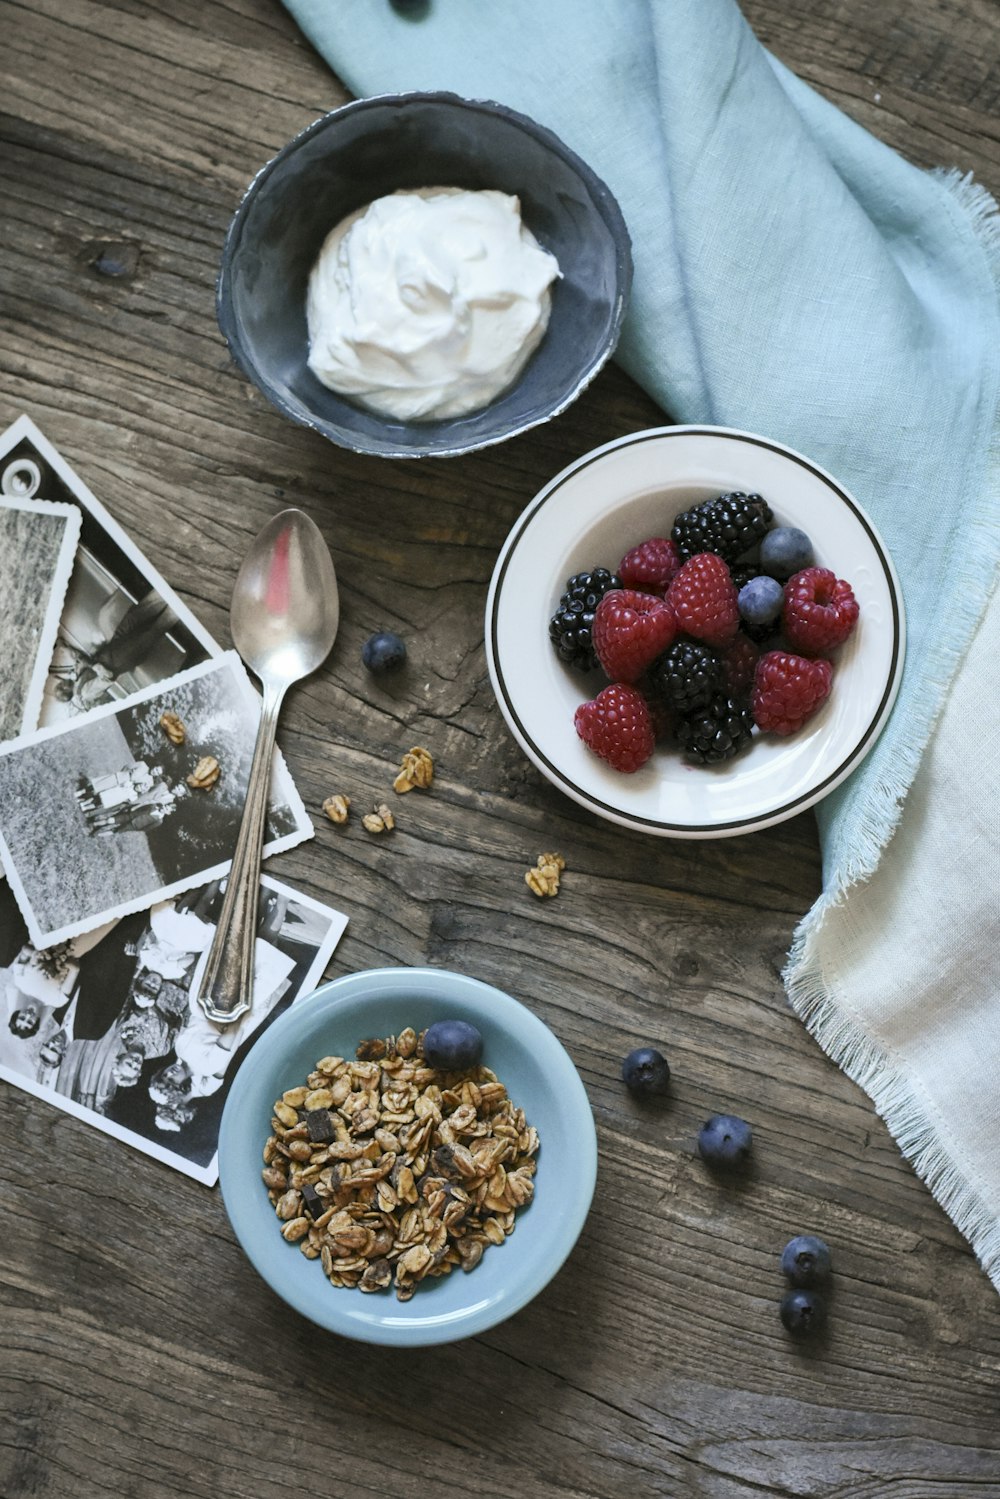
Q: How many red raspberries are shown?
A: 7